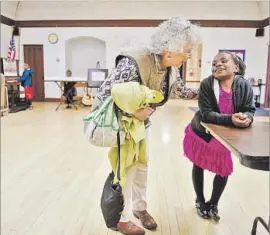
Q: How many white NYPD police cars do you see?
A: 0